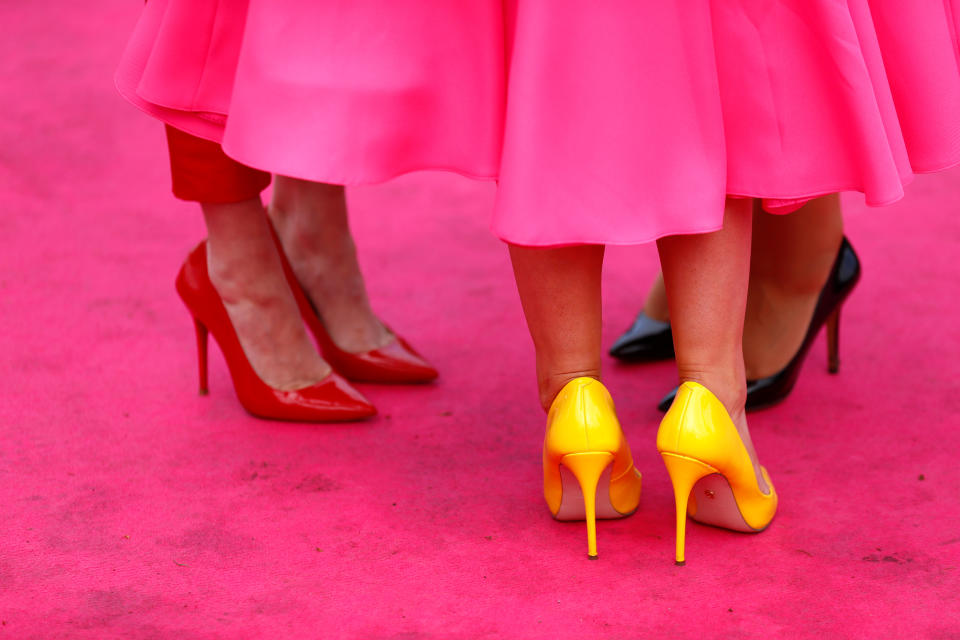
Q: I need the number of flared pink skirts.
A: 1